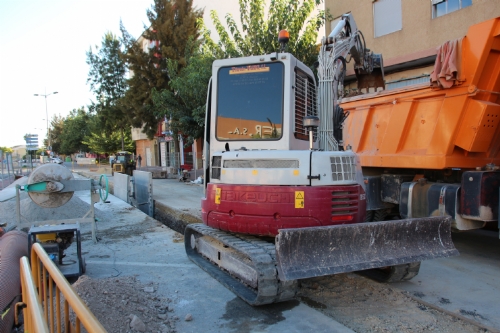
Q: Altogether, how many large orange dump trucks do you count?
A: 1